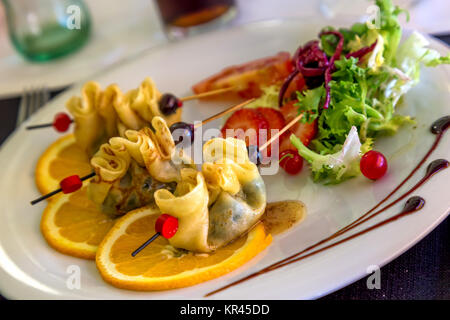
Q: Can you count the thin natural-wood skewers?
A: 3